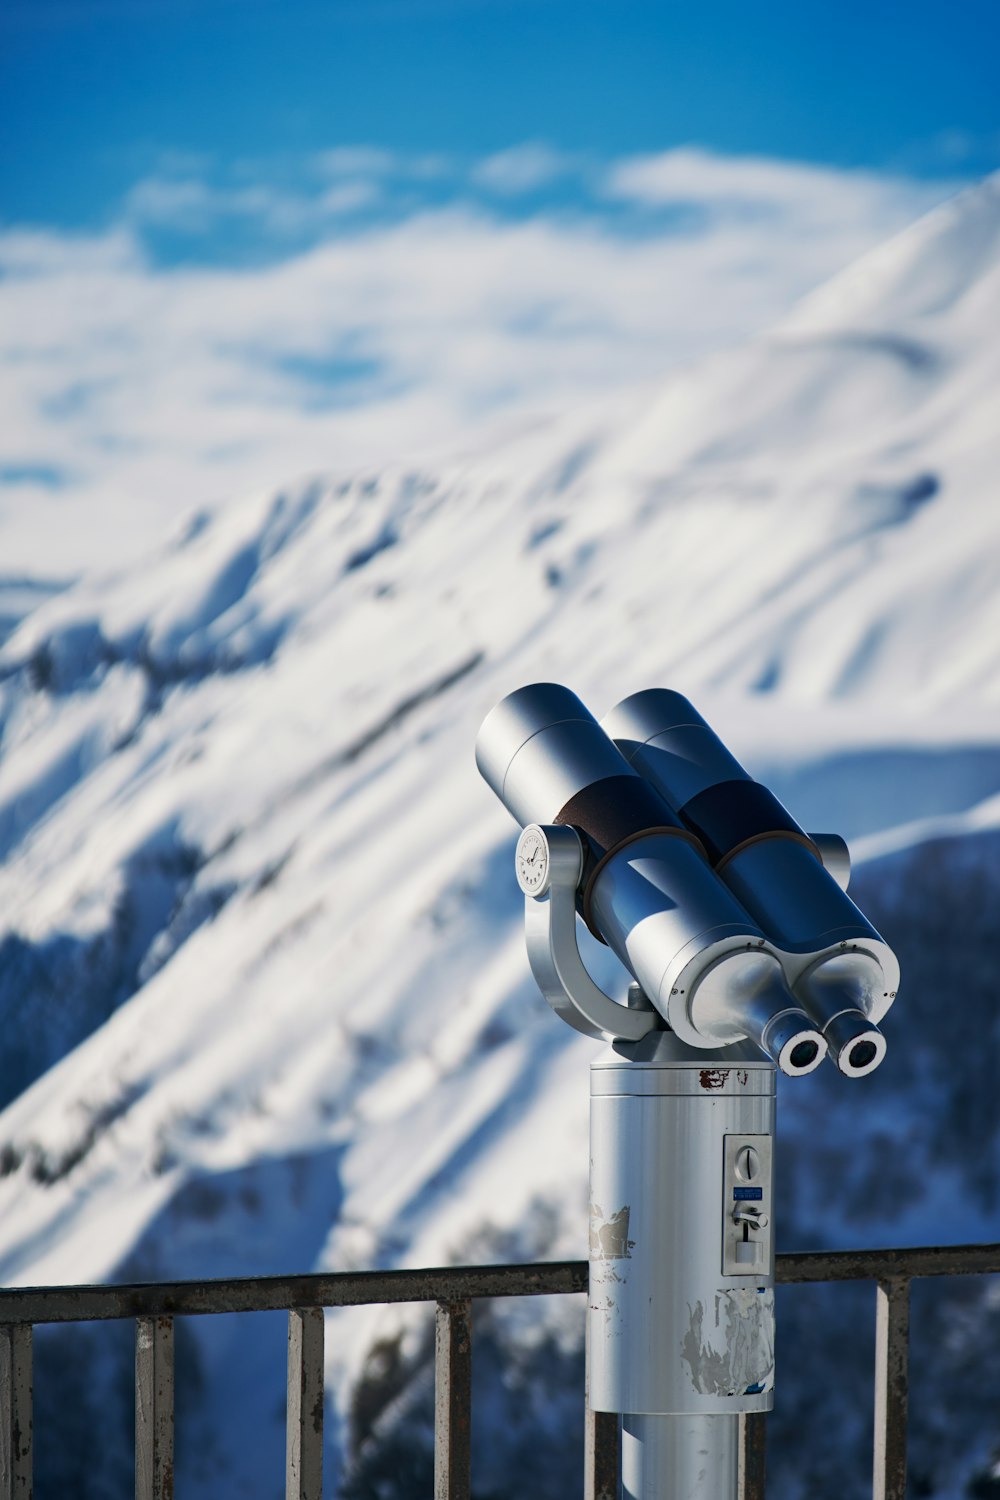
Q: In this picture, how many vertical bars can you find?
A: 7